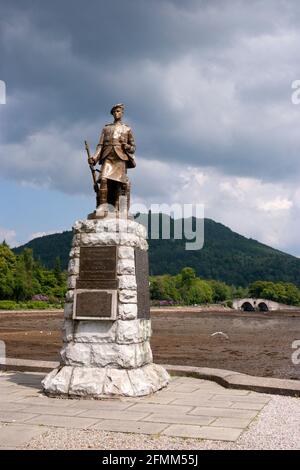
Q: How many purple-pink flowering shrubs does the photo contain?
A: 2